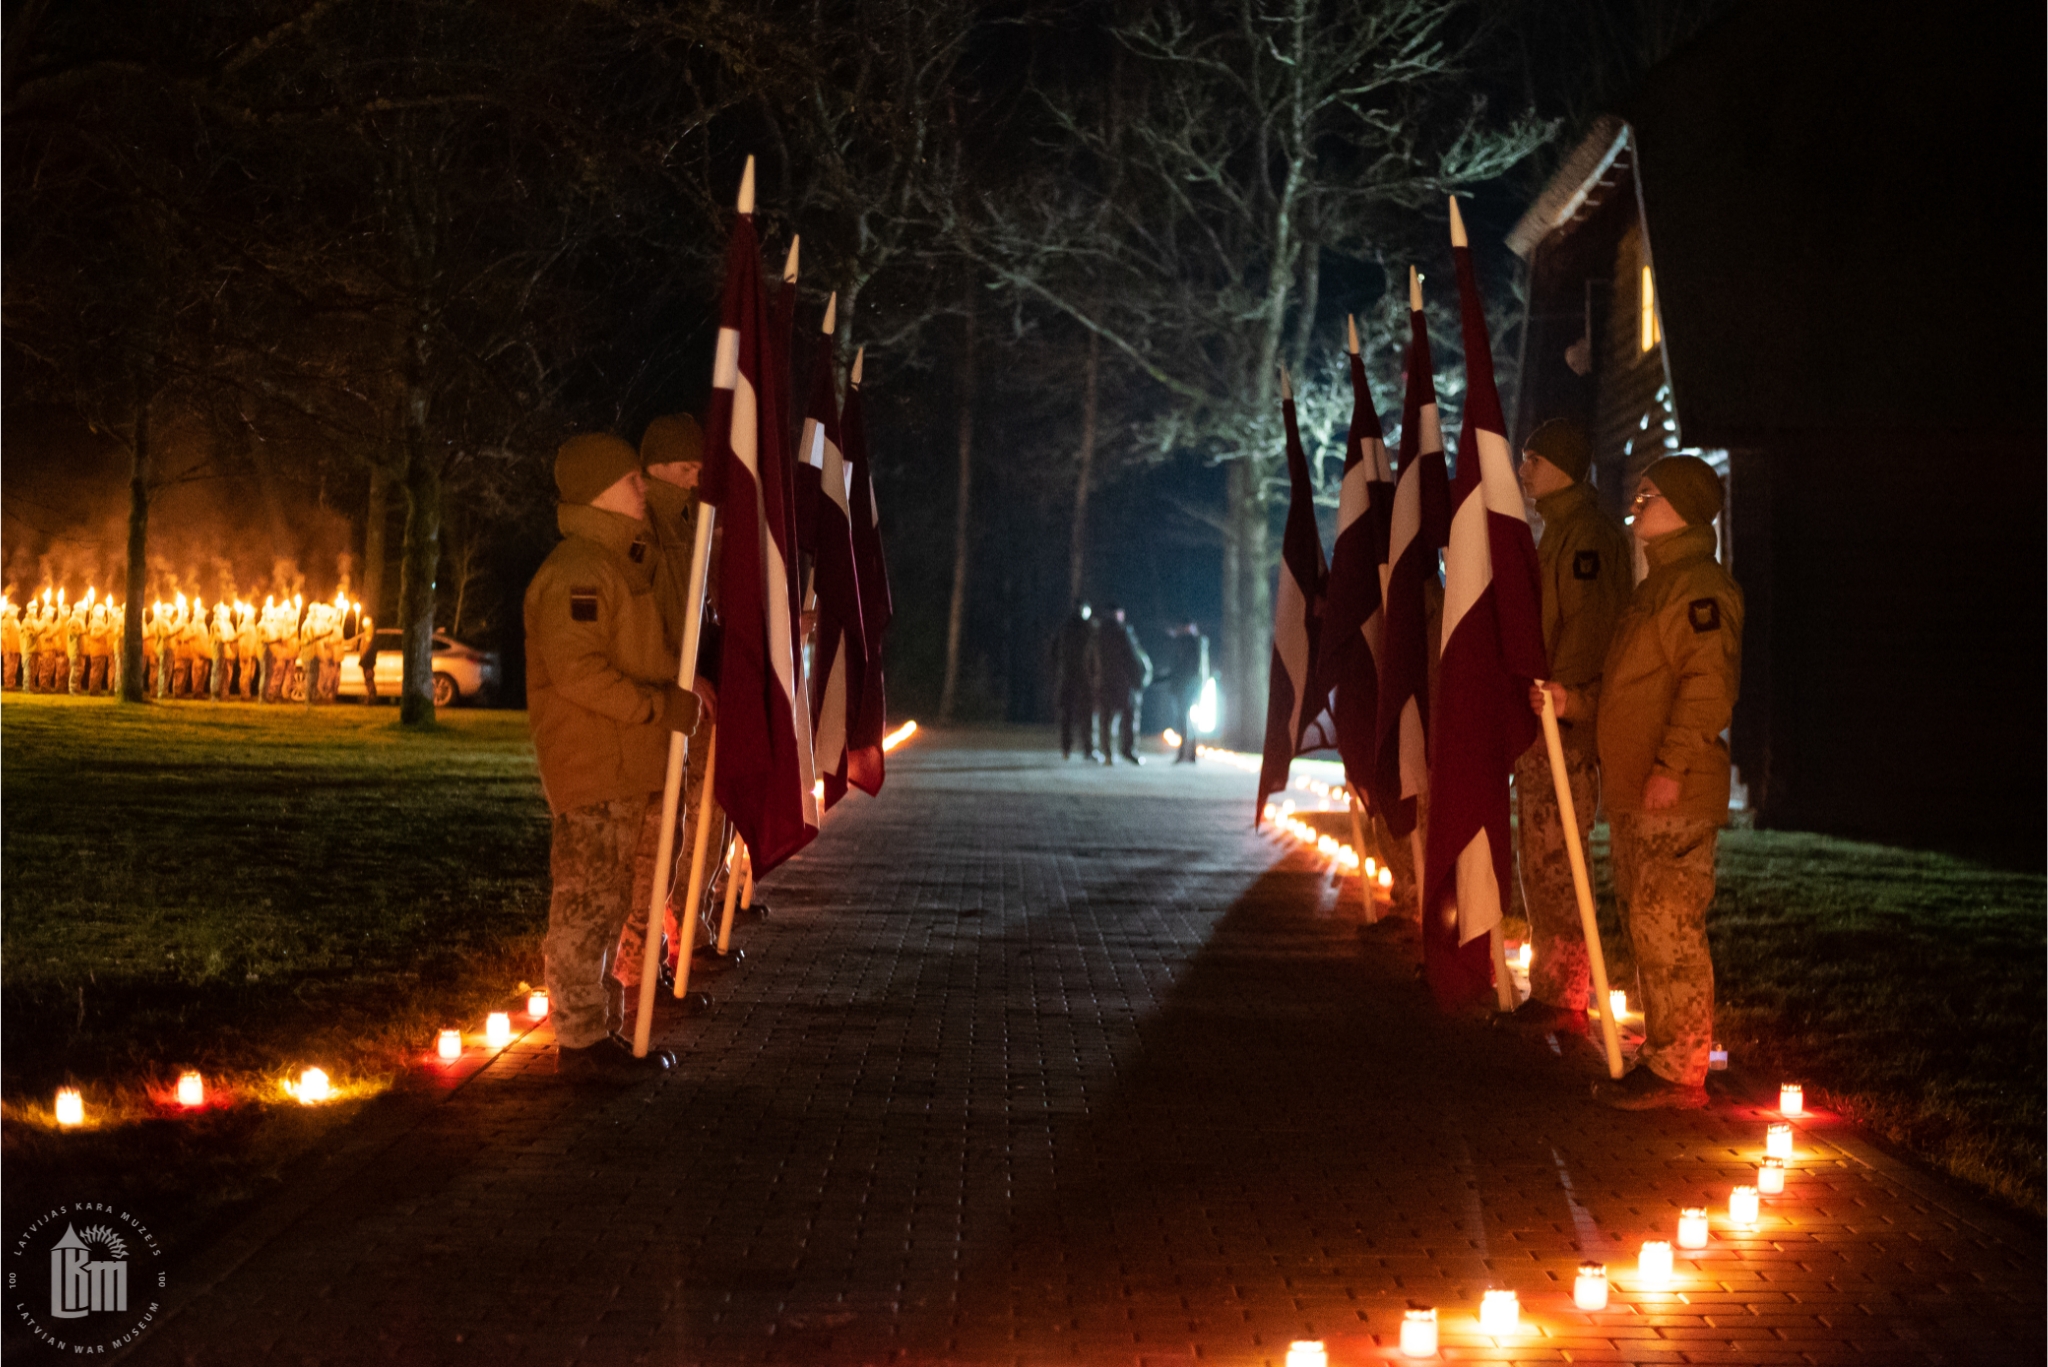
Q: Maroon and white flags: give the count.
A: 8